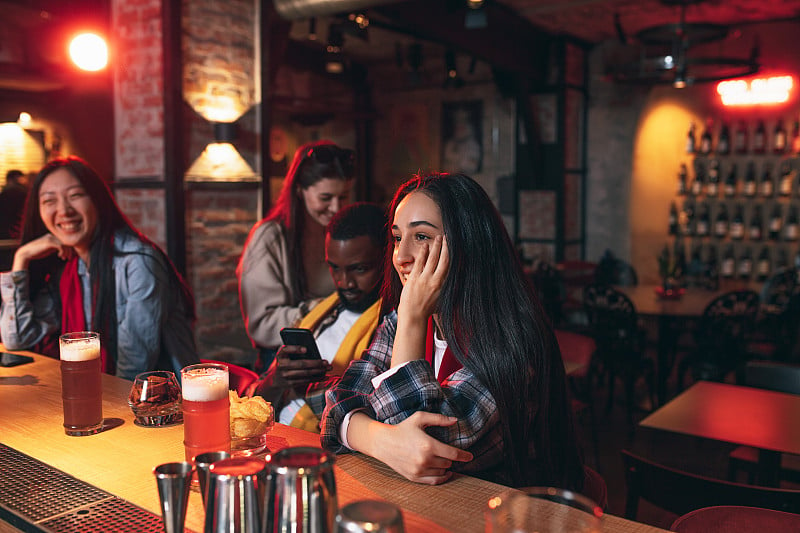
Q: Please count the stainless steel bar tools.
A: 5